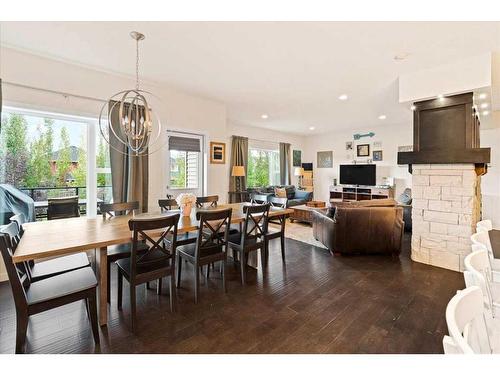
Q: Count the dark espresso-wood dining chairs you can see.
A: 10